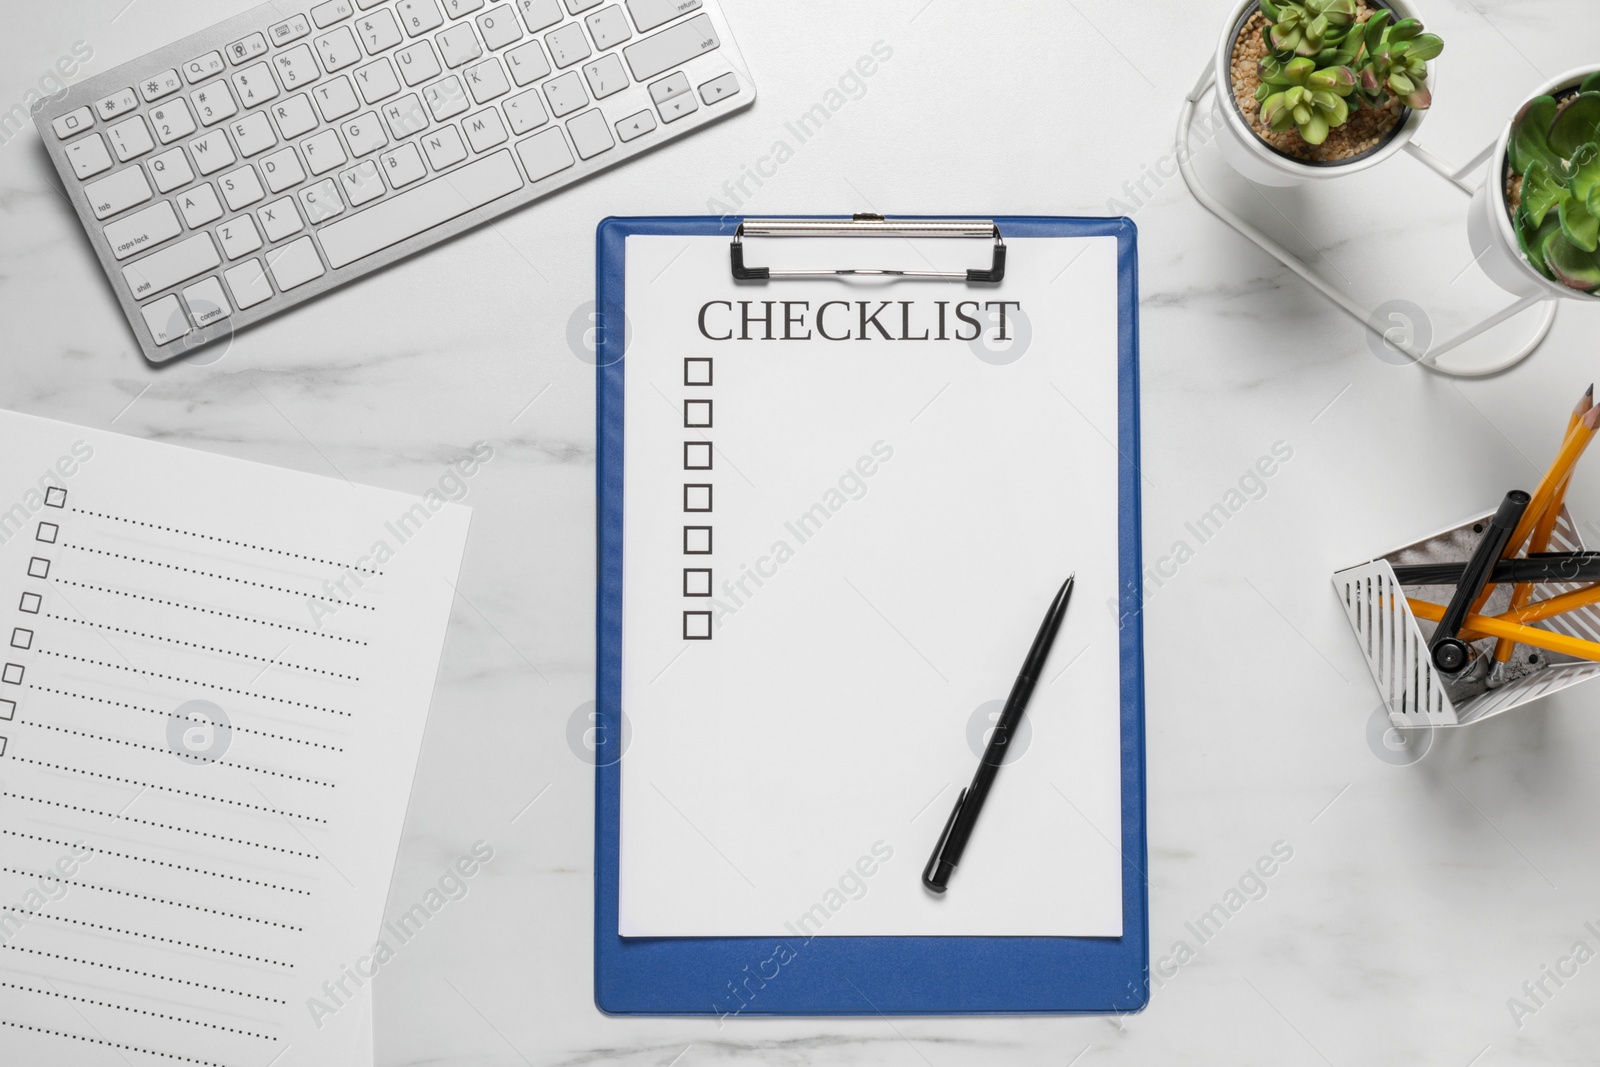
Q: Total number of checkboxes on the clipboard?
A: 7